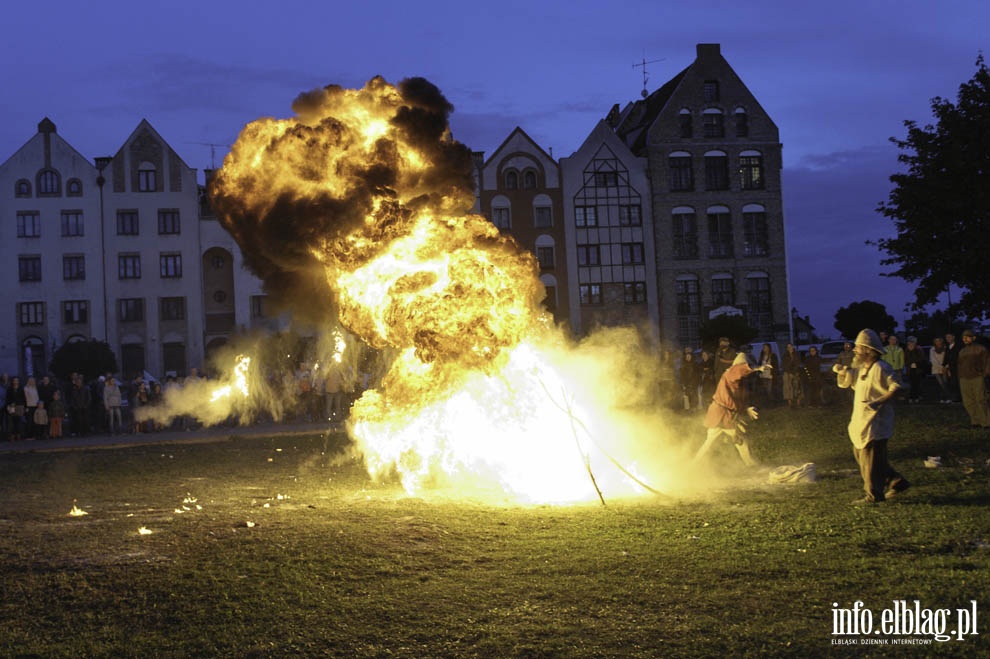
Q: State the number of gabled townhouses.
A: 5